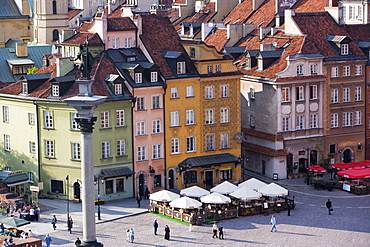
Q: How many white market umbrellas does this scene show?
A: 8